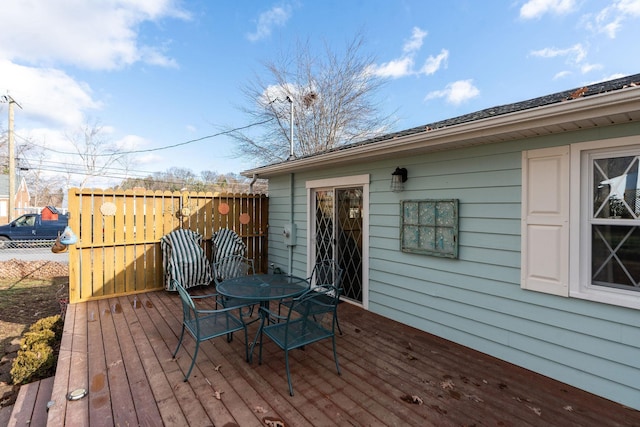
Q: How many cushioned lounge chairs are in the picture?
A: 2